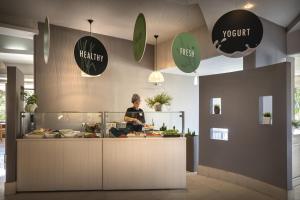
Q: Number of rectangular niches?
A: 3